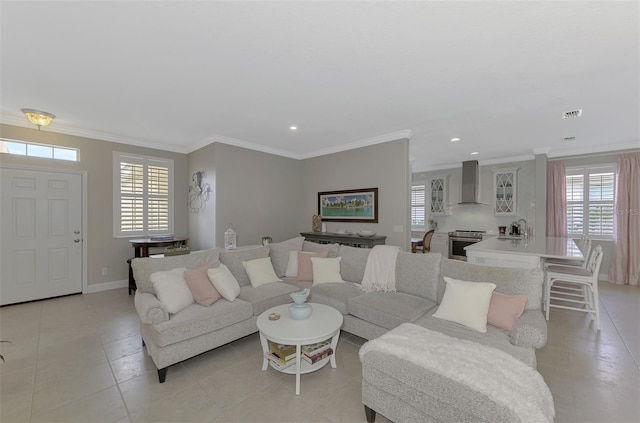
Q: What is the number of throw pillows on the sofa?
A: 9